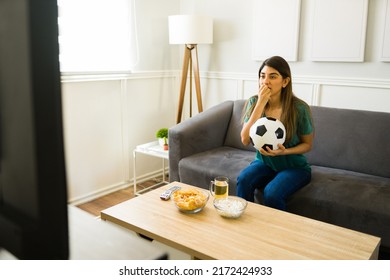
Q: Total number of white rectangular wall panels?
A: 3